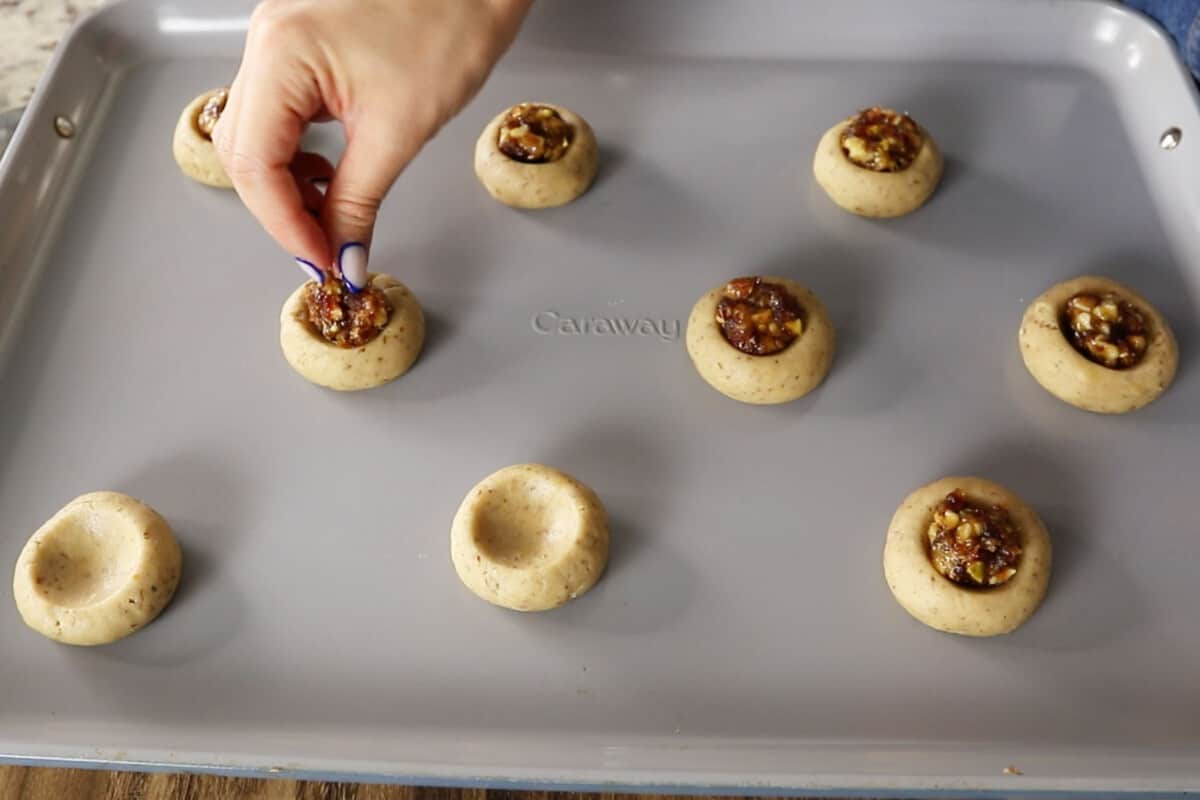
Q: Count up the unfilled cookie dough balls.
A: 2